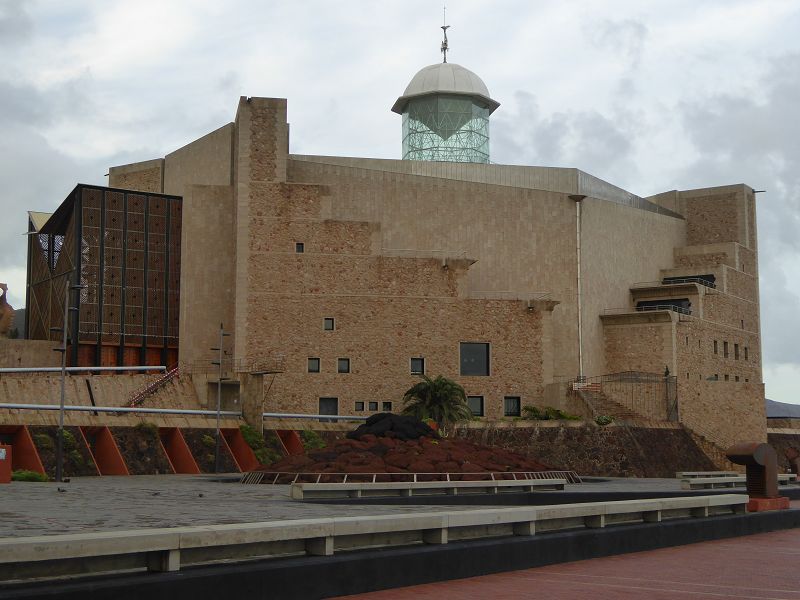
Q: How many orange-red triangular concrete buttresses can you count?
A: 5